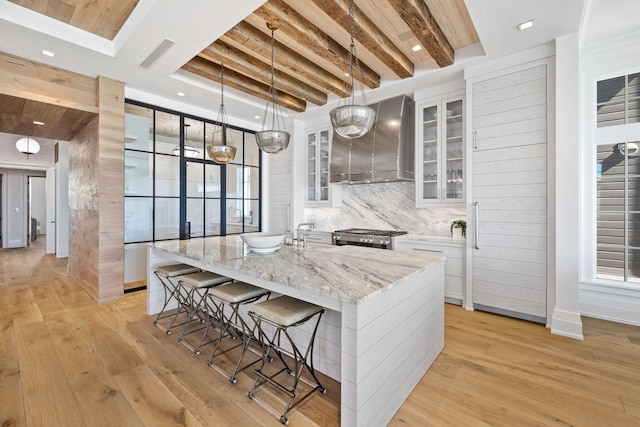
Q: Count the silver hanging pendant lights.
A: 3